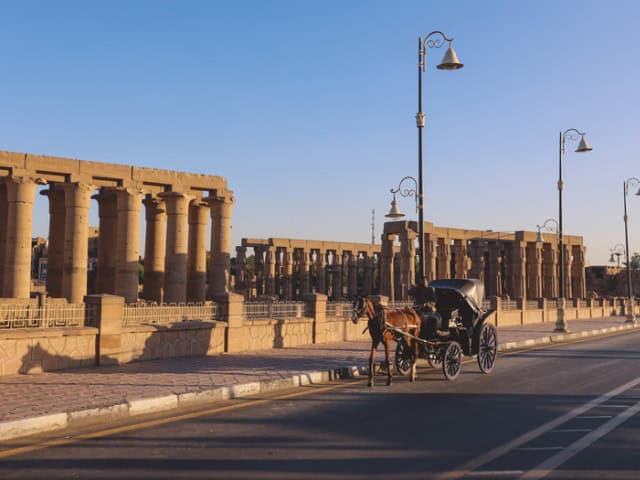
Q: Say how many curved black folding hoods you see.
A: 1